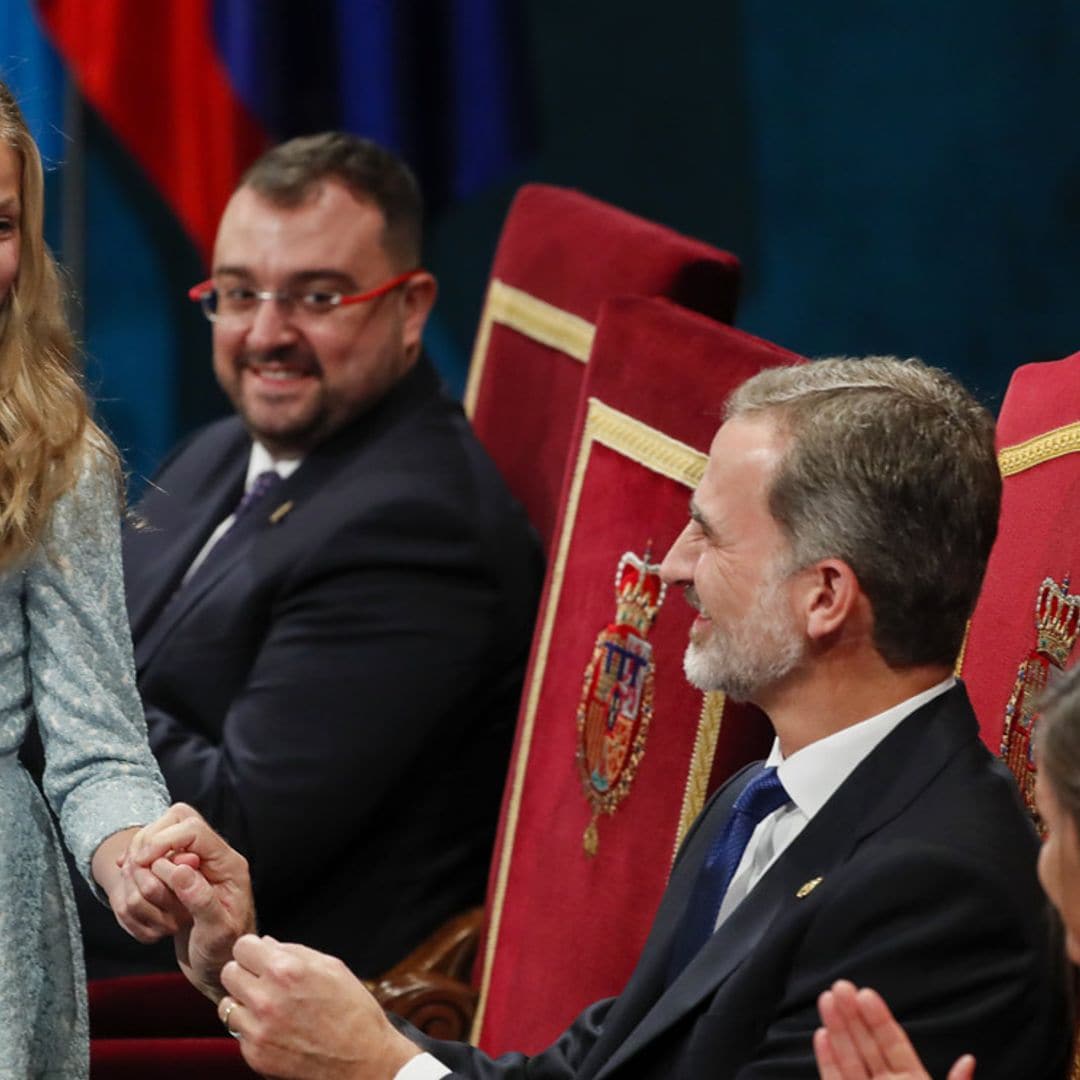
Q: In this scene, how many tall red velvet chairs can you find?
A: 3